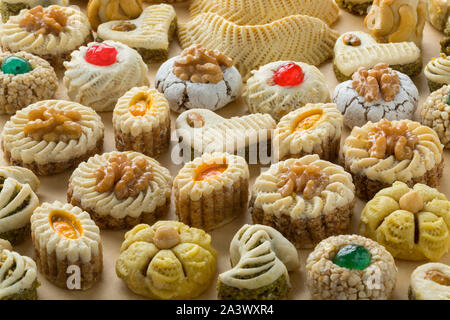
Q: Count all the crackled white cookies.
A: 2